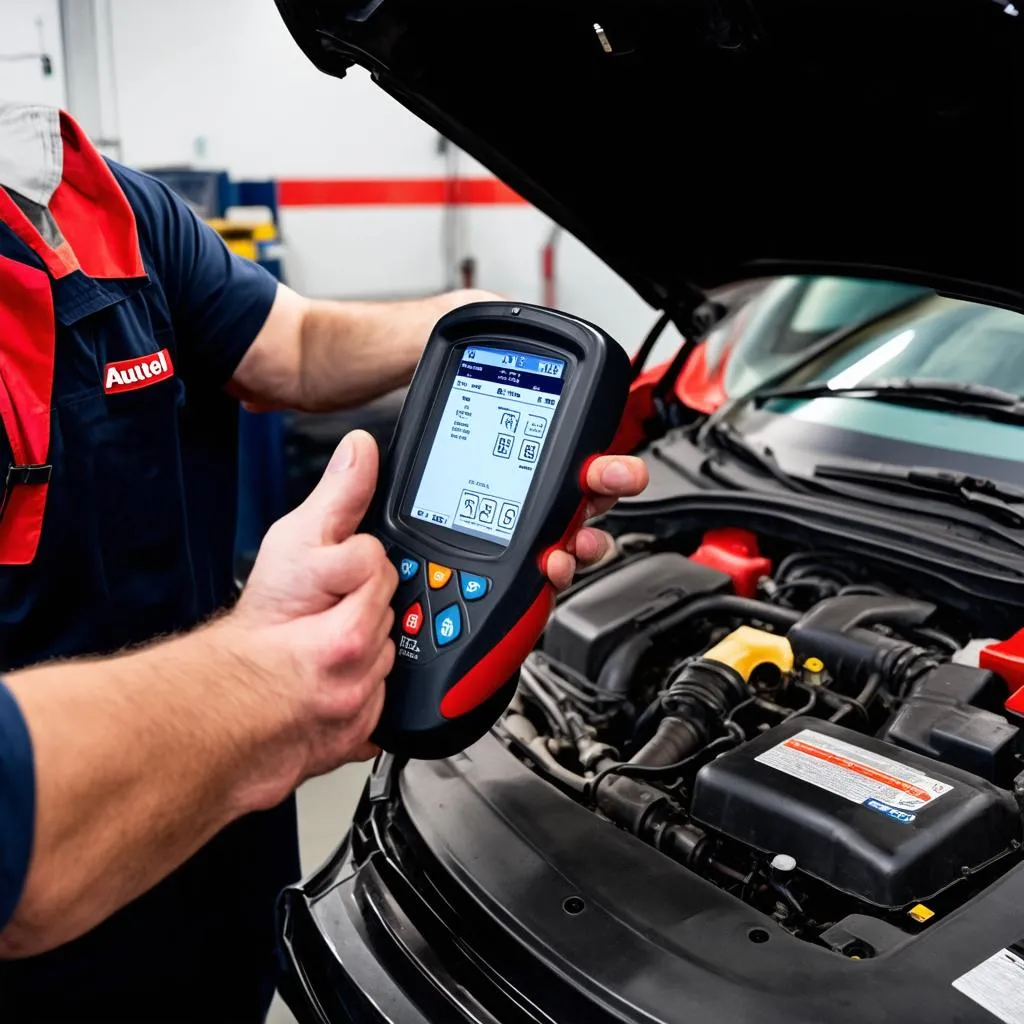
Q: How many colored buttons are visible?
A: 5